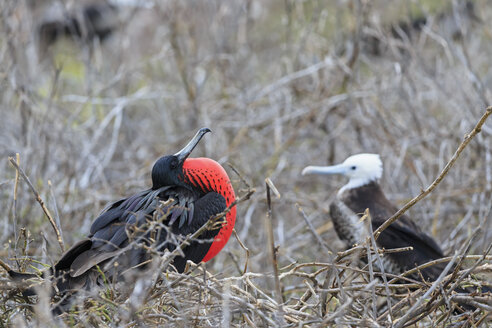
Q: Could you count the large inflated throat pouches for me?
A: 1